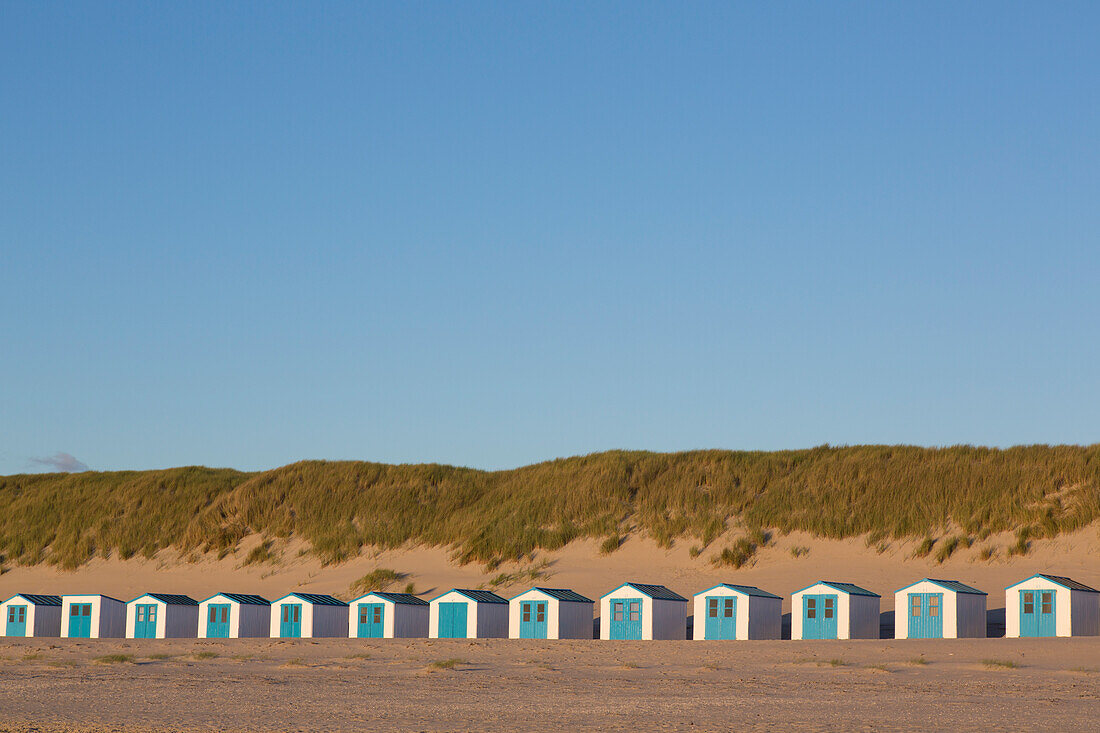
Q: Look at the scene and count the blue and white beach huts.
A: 13